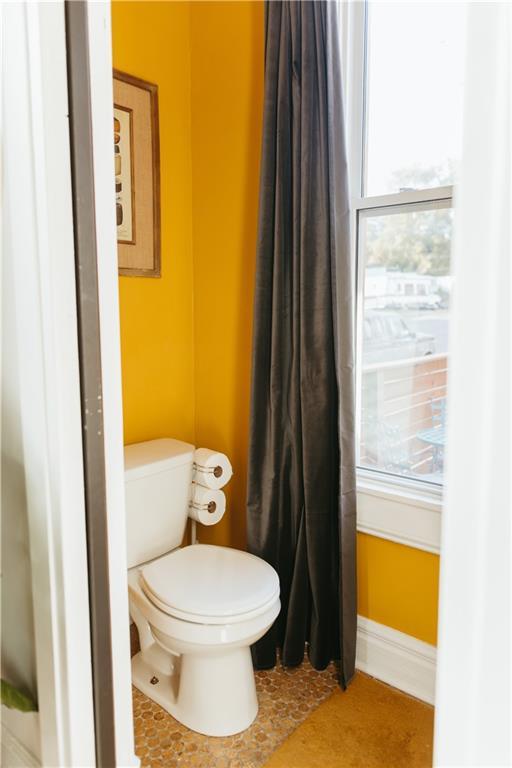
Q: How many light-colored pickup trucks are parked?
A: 1